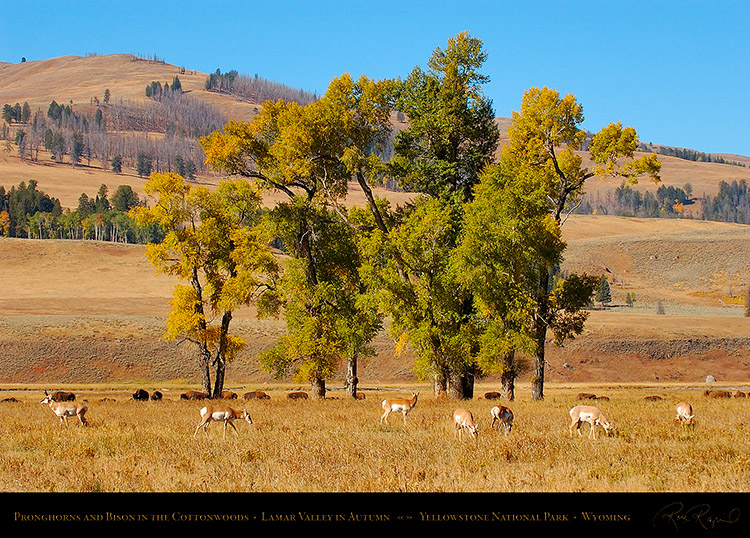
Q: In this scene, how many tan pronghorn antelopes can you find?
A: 7